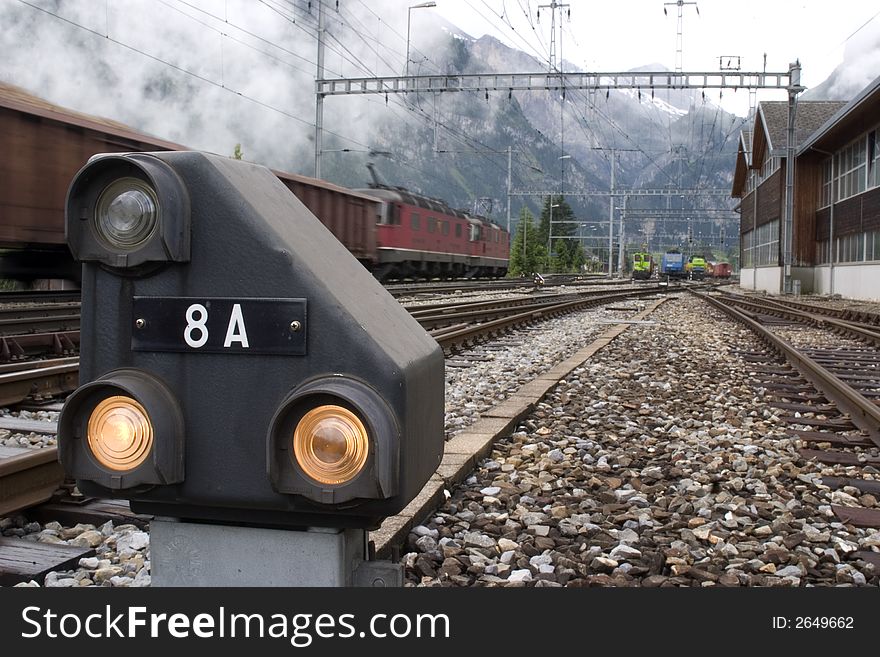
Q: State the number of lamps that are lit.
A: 2